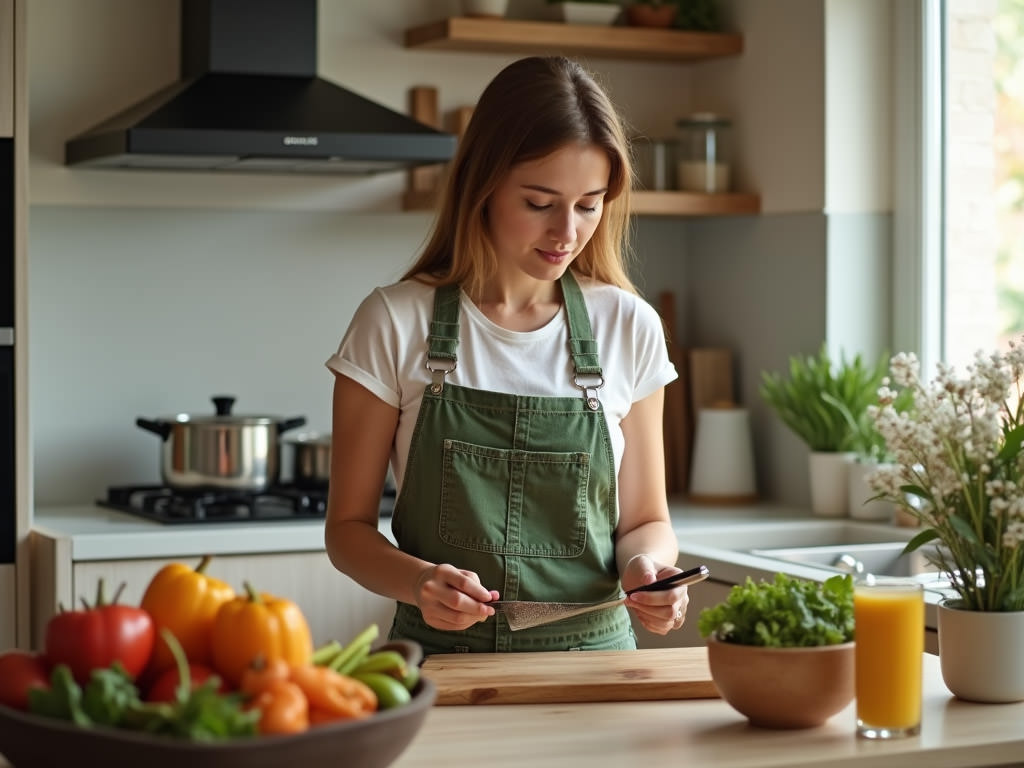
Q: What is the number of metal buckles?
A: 2